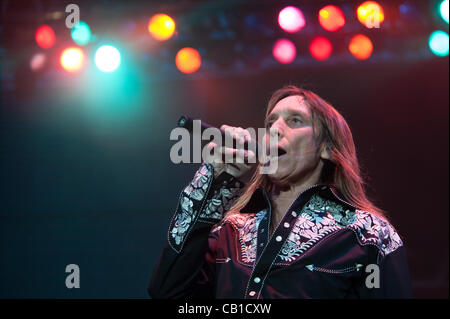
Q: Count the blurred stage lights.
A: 15